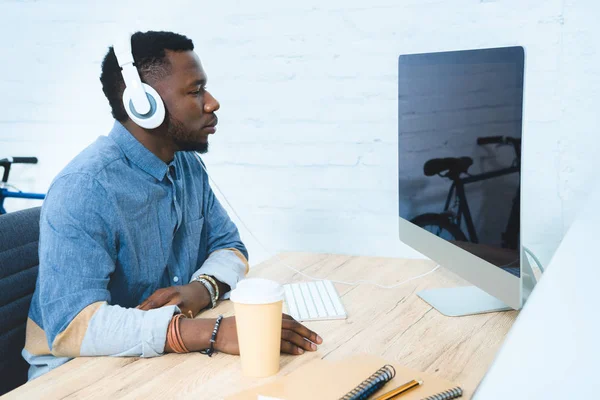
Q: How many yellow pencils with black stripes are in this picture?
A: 1